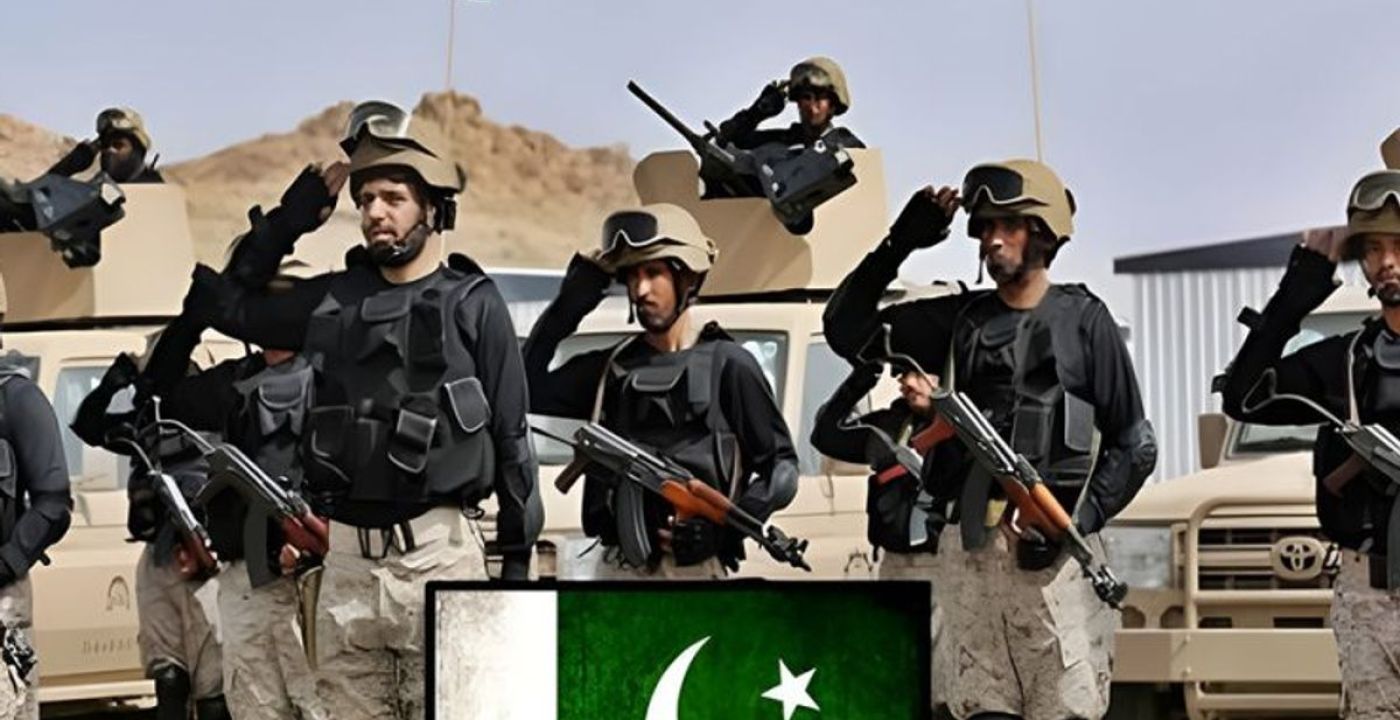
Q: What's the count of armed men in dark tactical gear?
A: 10